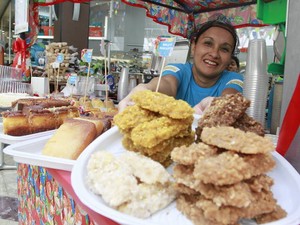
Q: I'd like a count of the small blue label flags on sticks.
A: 4